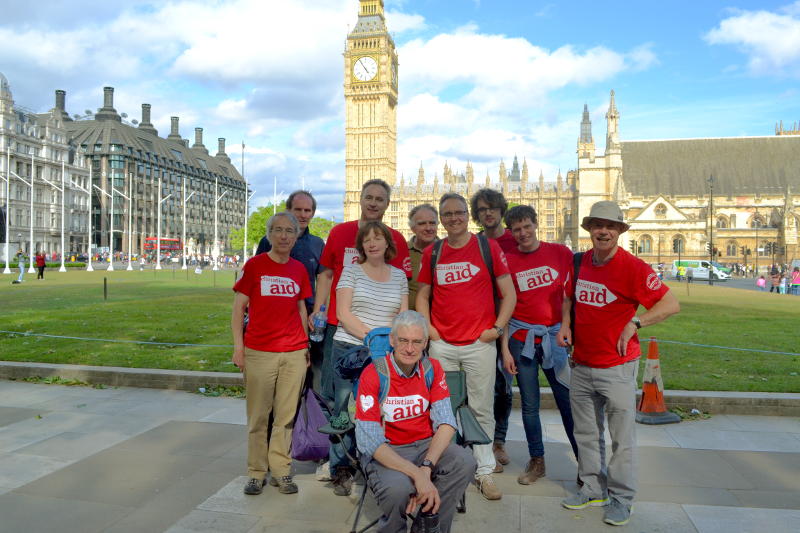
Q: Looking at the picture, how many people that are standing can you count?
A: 9